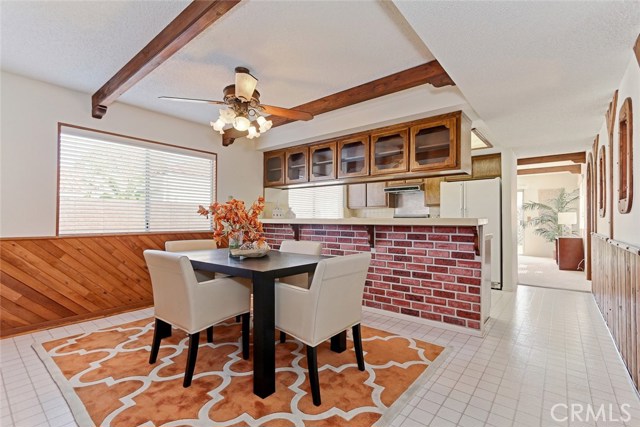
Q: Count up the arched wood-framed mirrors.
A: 2